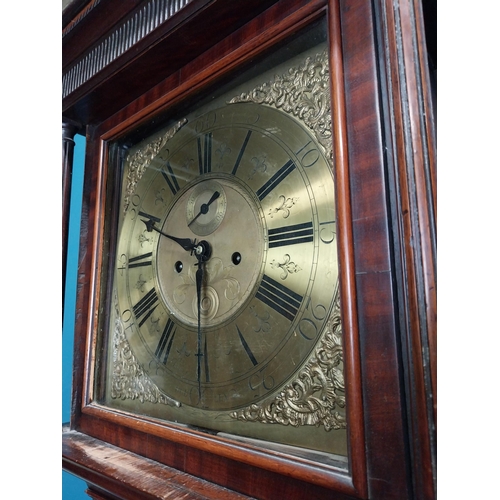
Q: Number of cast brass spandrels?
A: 4